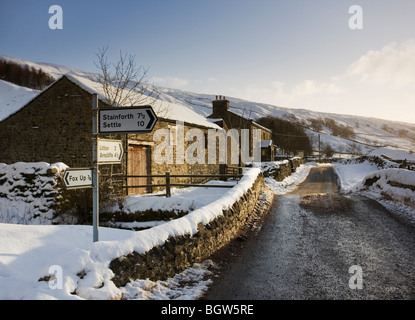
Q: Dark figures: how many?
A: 0